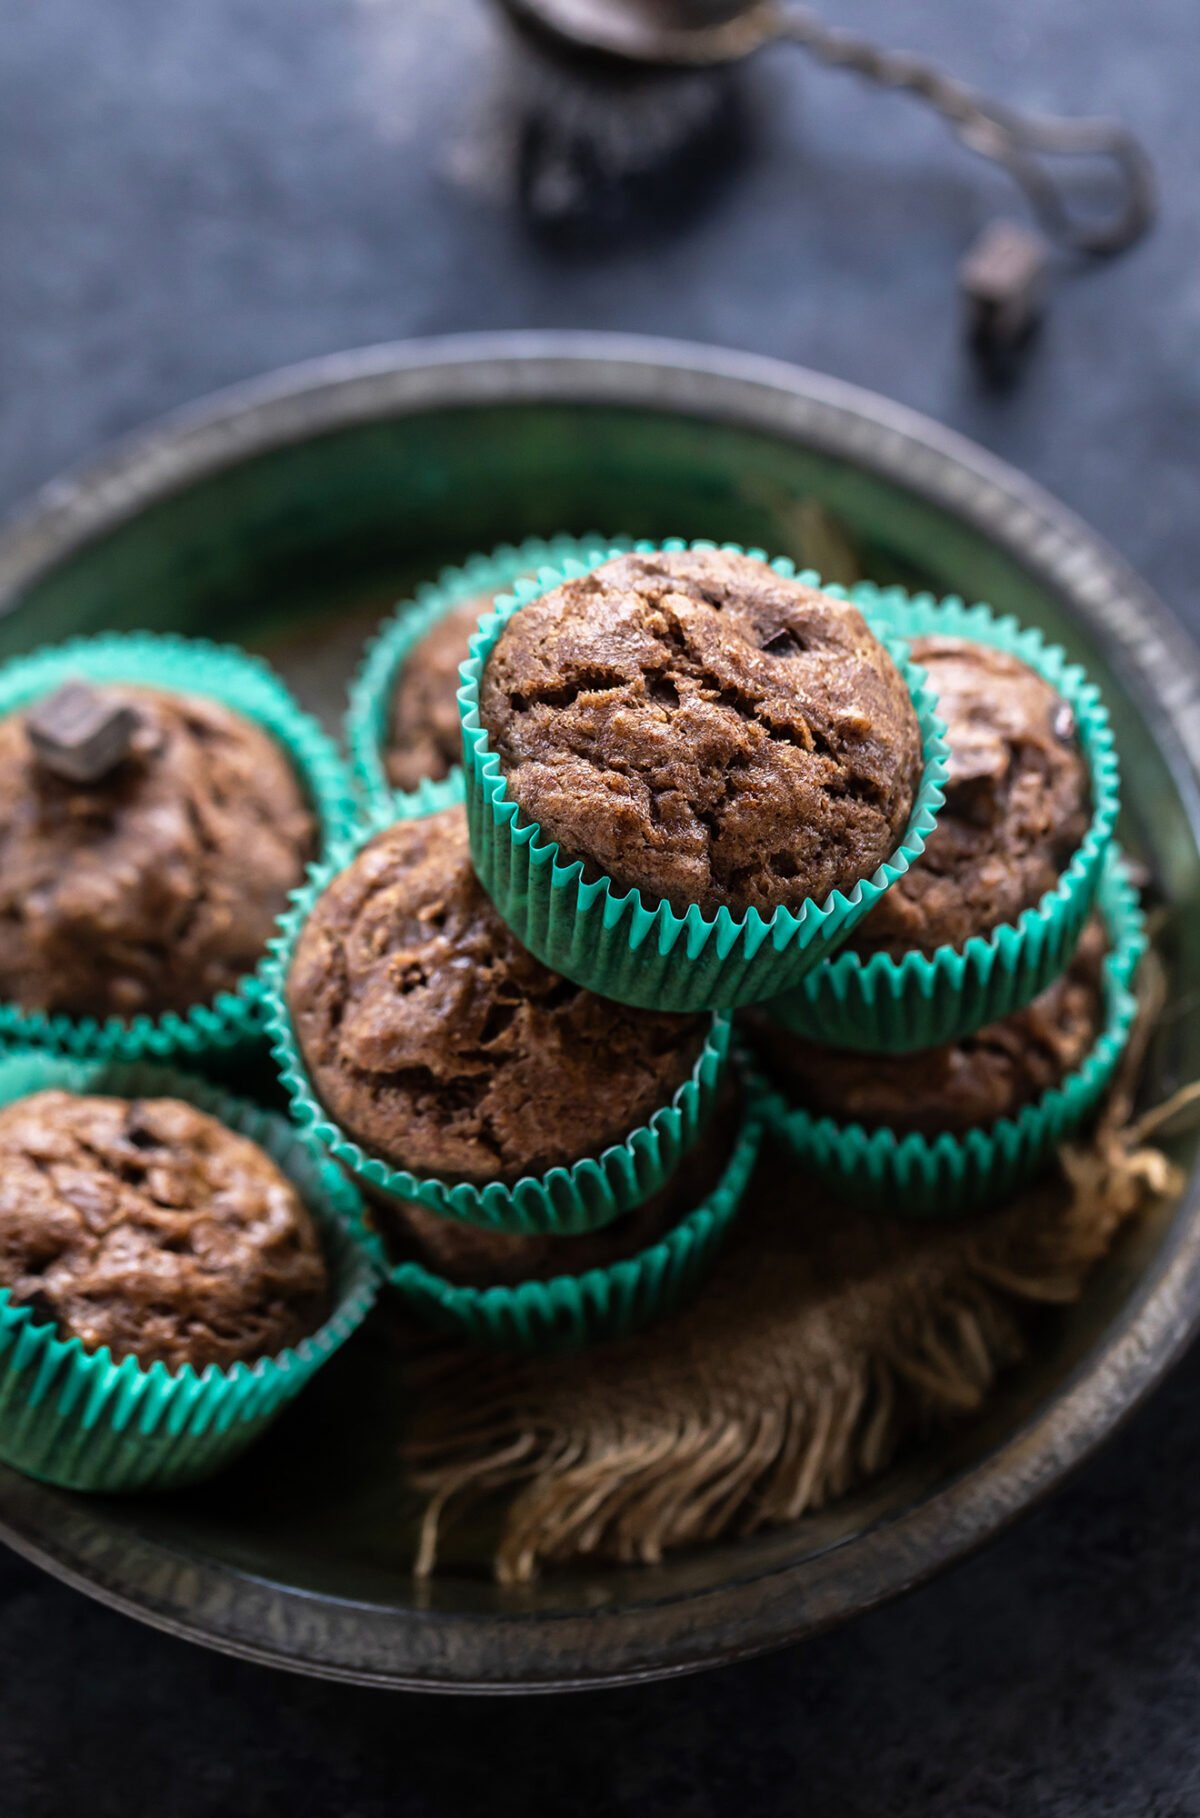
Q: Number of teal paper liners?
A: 8